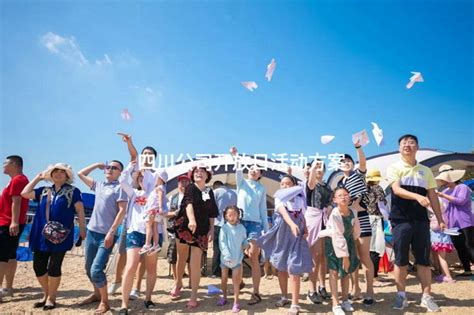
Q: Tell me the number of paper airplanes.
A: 7